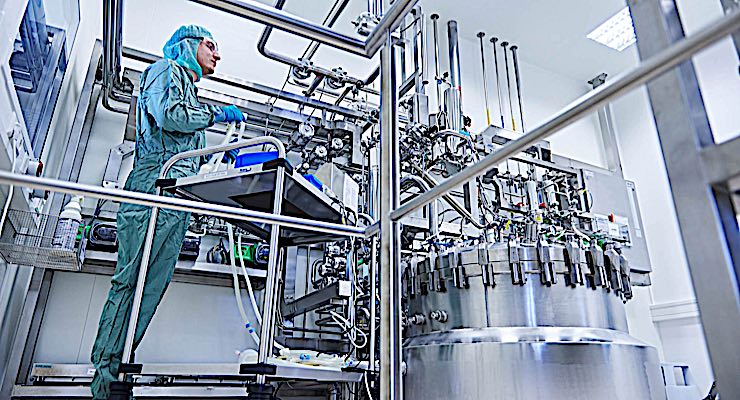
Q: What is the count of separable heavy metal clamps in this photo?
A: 11